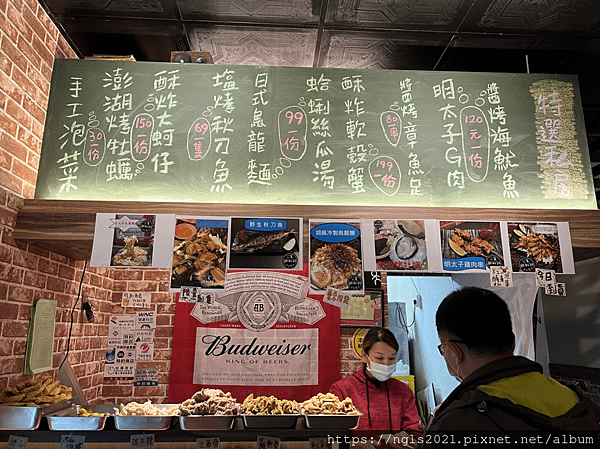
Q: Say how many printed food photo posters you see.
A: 7